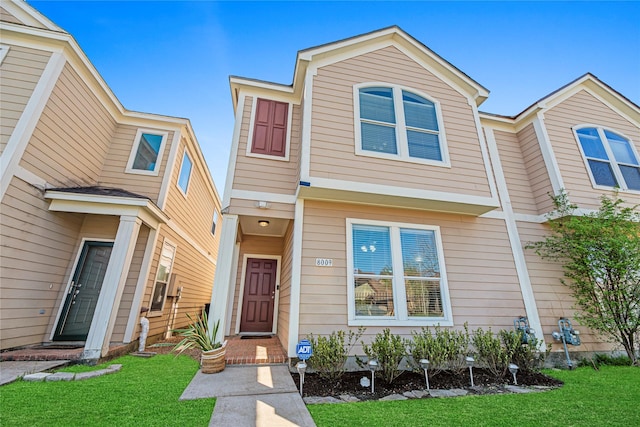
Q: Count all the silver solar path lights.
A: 5